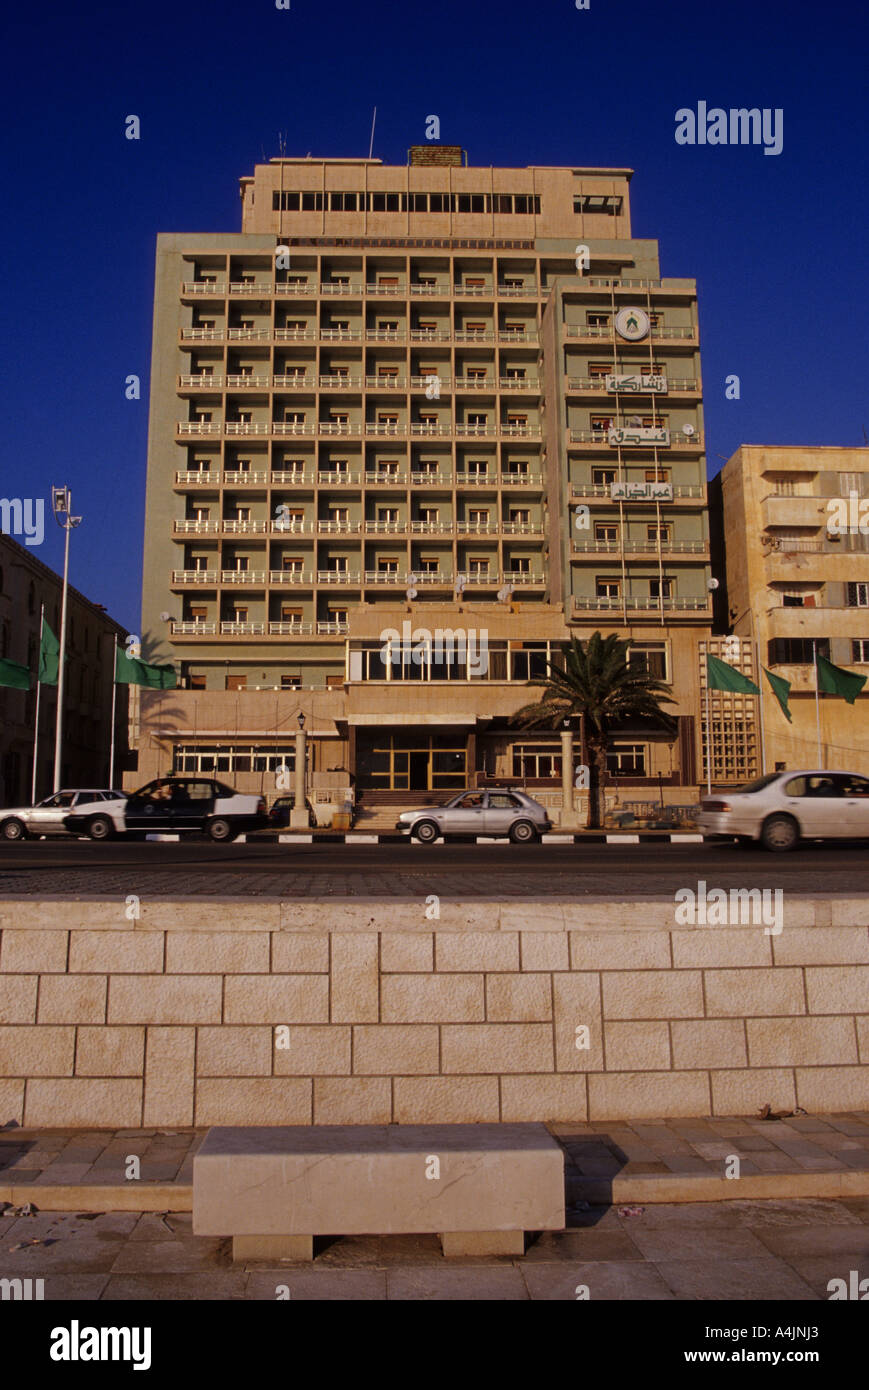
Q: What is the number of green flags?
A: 6